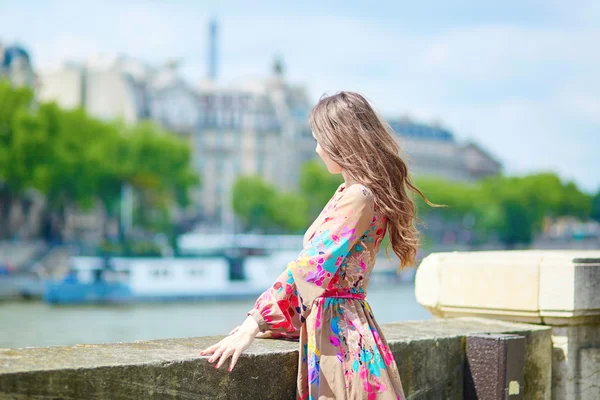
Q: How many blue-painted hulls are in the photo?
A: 1